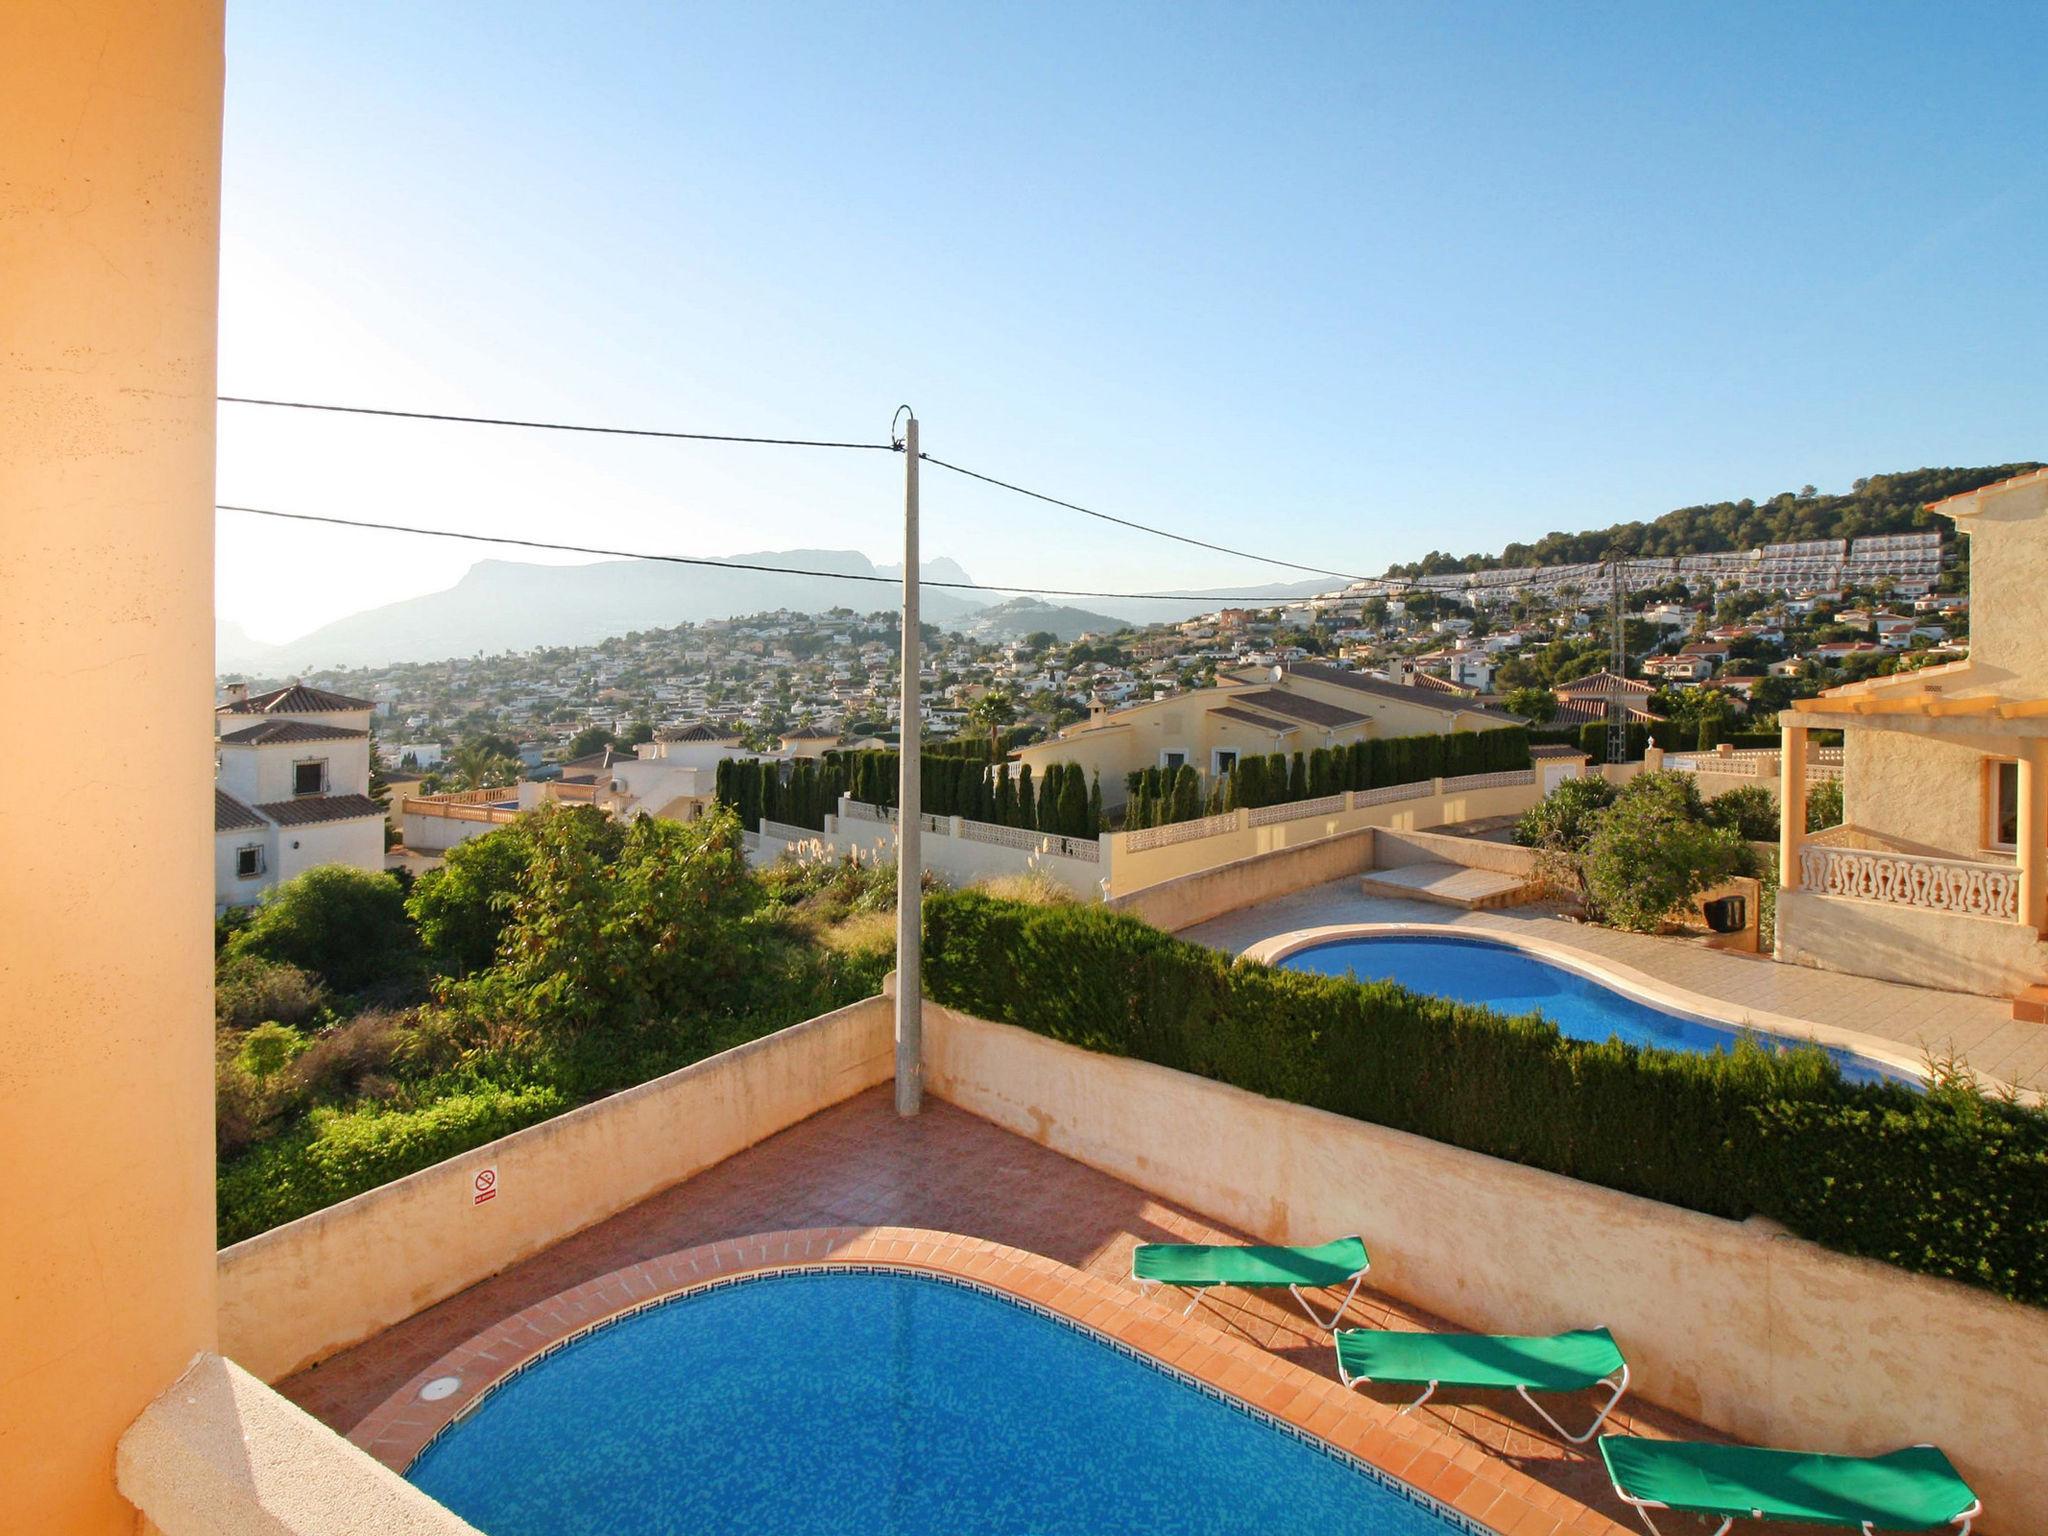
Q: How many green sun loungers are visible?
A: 3